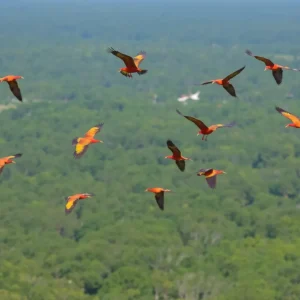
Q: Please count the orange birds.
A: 12